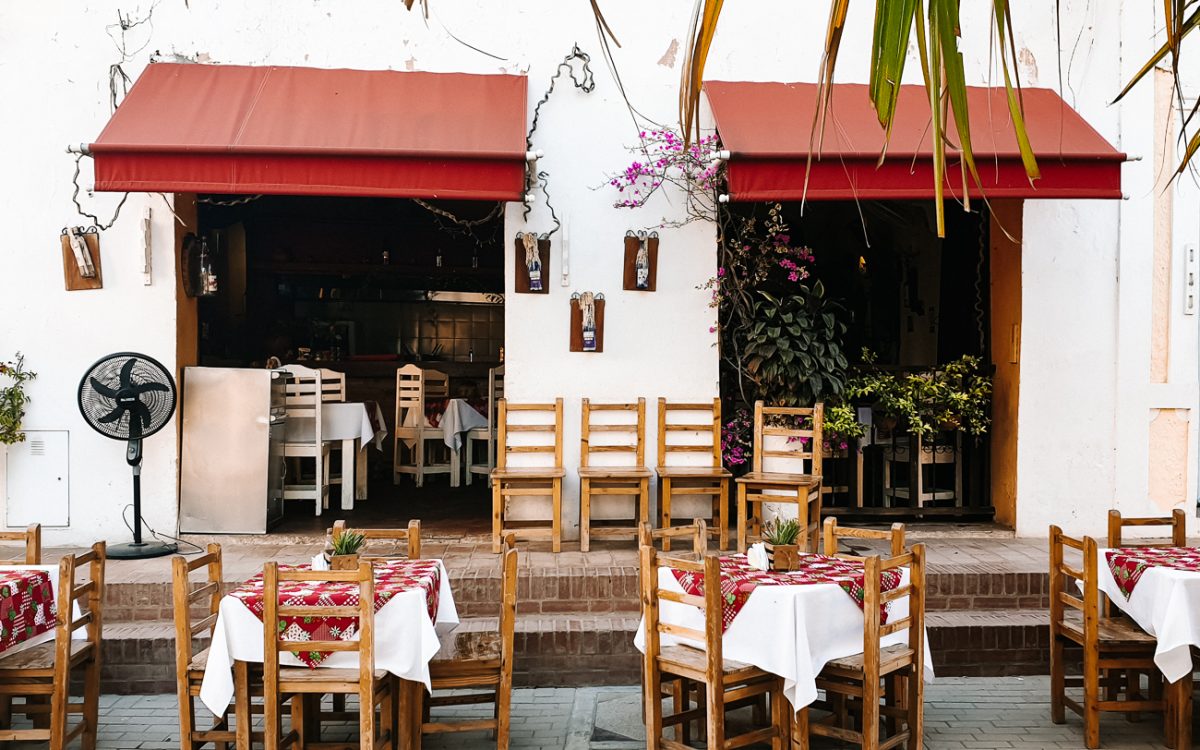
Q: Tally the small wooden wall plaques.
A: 4